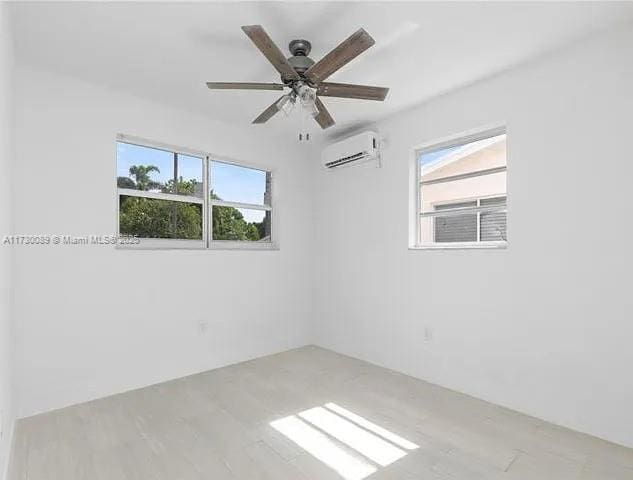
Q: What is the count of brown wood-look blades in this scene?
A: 6